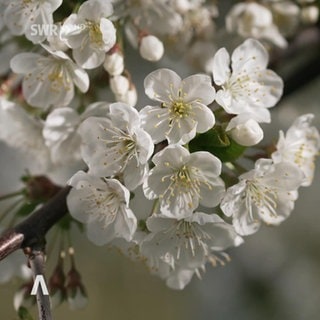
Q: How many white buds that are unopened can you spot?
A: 5